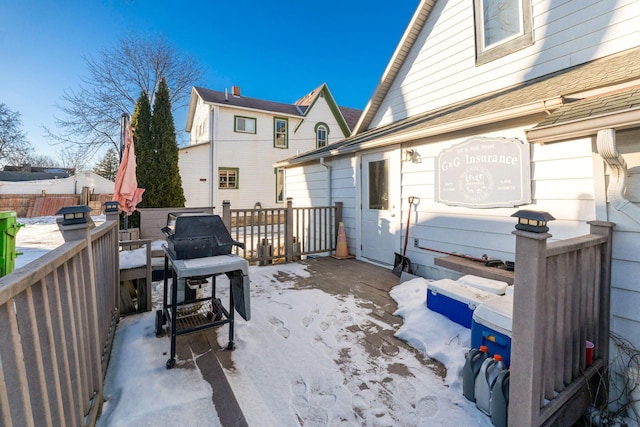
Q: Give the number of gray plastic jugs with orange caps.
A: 3